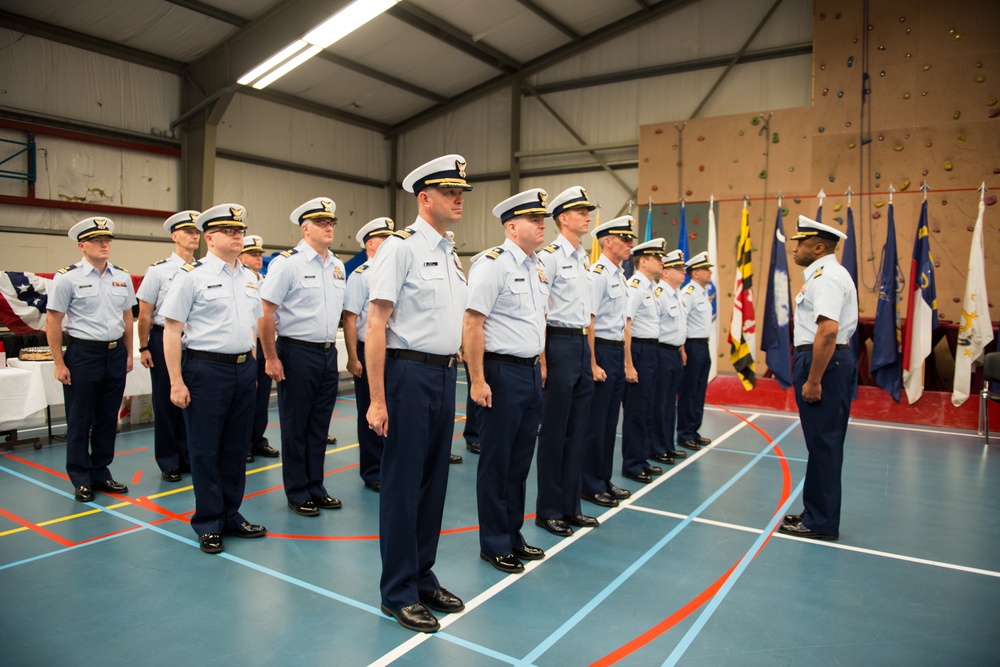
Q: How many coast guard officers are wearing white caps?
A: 14